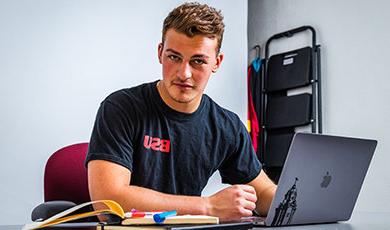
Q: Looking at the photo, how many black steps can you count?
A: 3